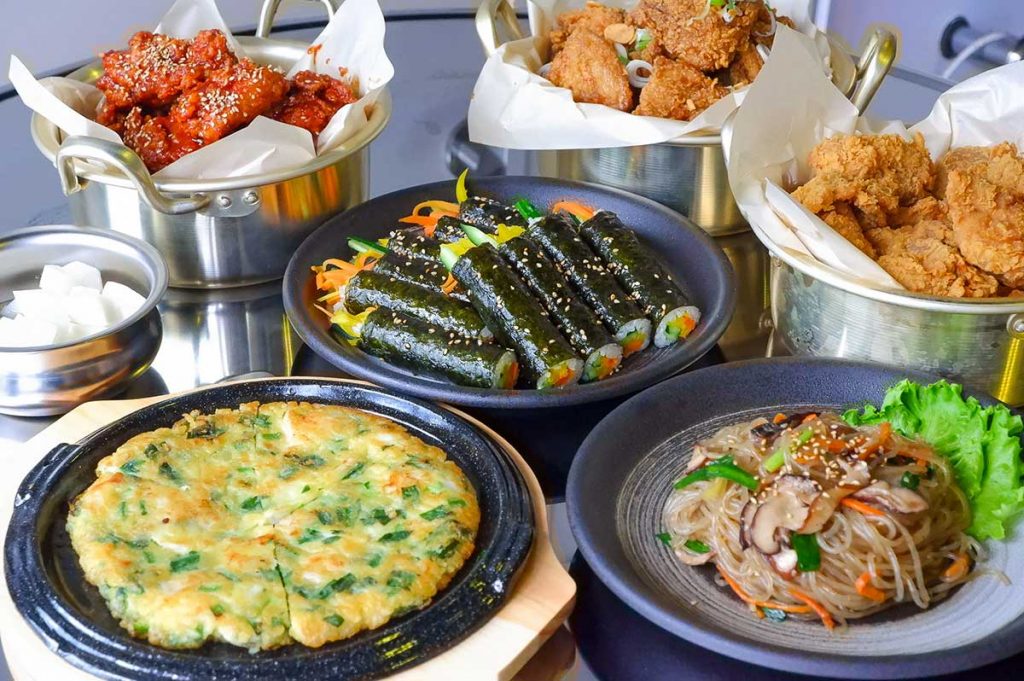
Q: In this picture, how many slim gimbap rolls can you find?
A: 10